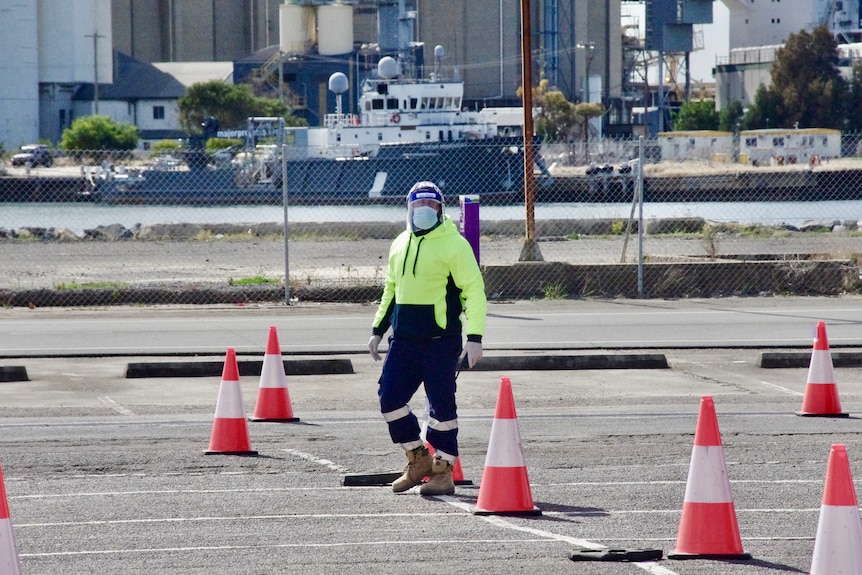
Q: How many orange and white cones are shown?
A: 8